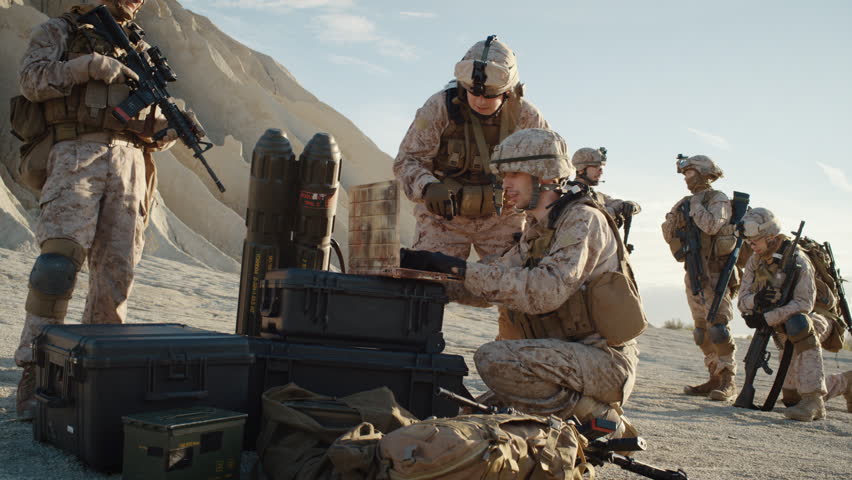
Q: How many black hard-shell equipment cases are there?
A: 3